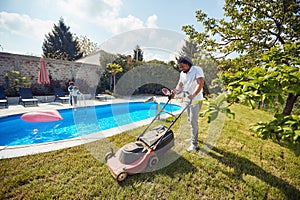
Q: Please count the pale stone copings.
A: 1